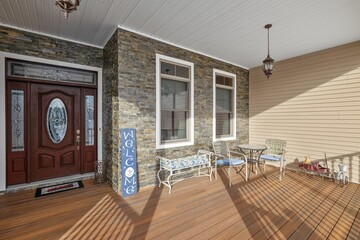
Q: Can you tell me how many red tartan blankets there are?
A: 0